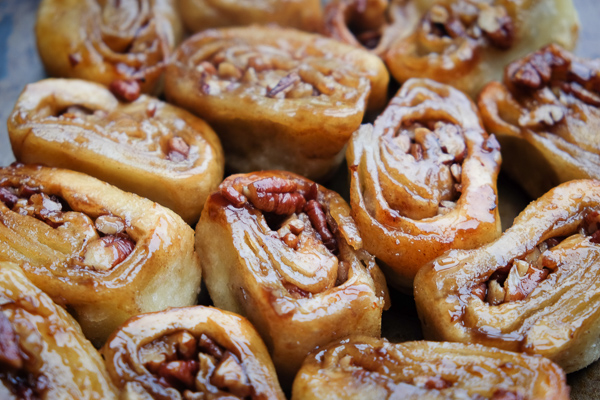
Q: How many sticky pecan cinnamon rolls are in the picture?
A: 14